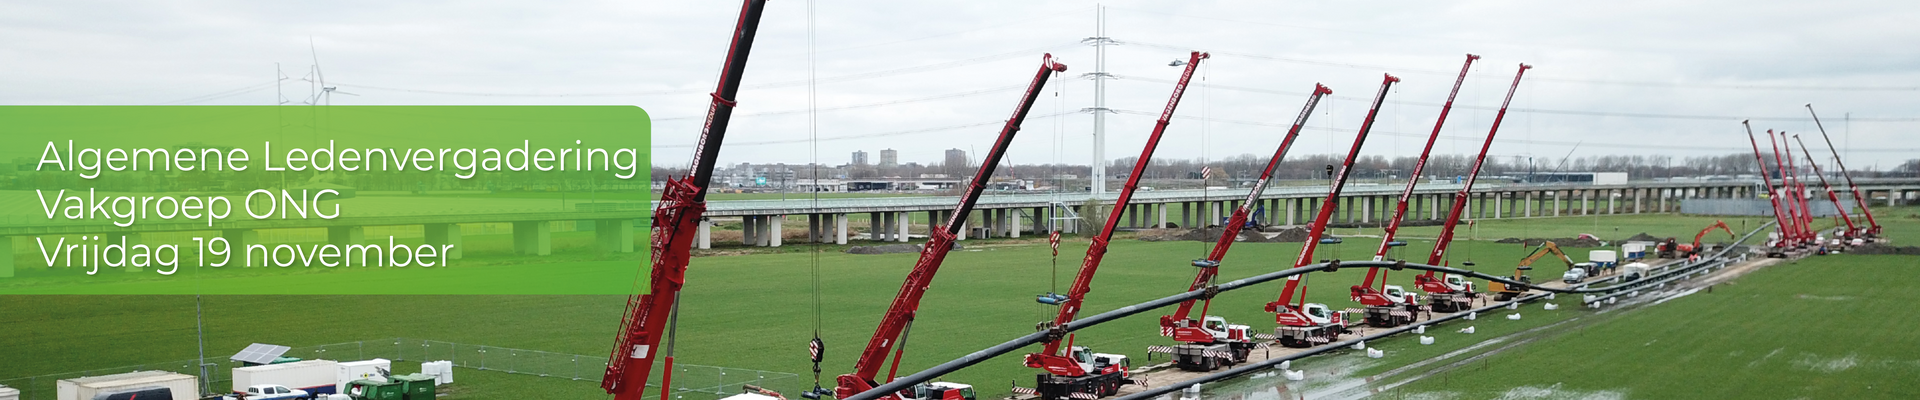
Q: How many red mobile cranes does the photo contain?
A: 12